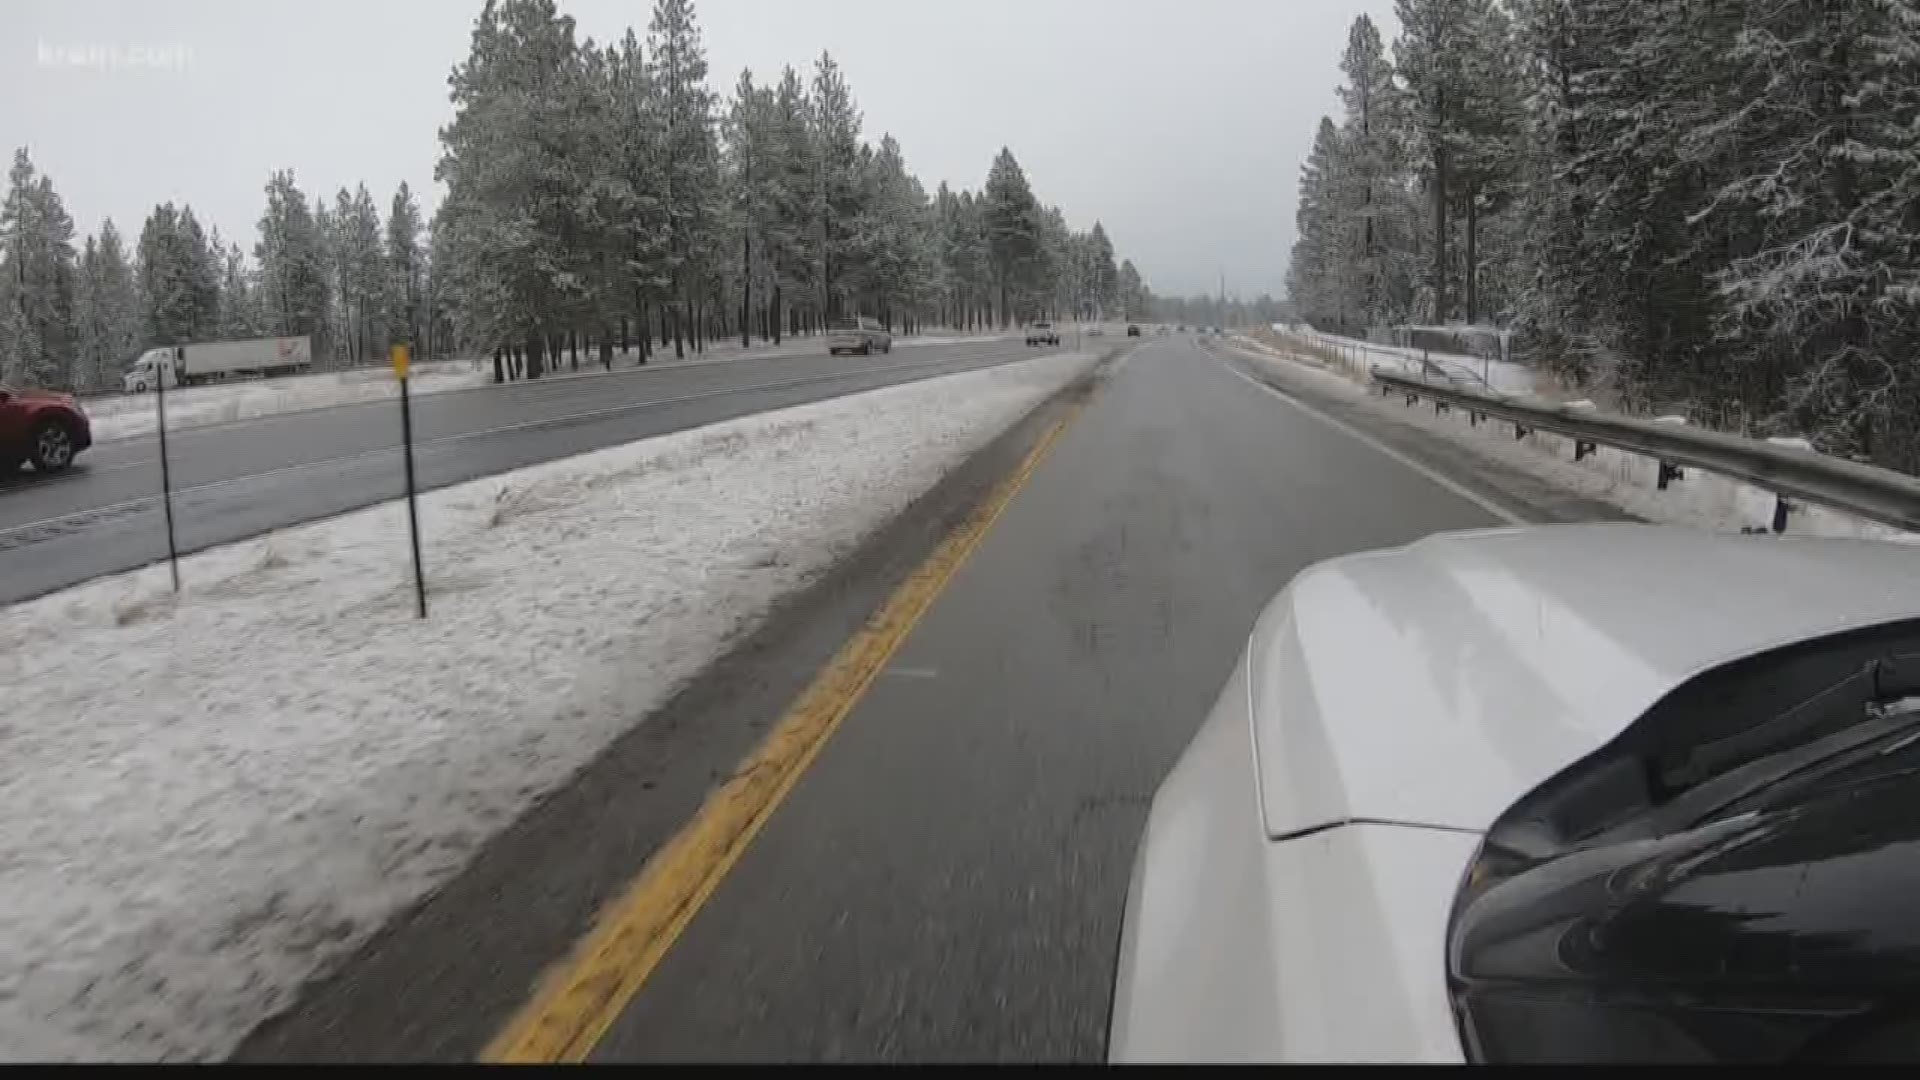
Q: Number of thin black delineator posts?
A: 2